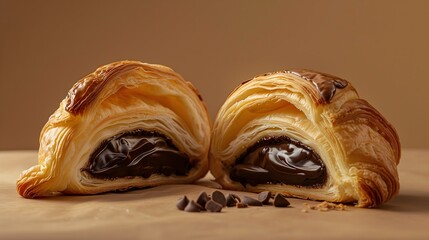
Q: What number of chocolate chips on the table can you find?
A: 9